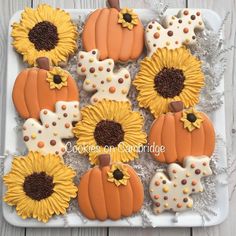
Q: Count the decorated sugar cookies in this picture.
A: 12